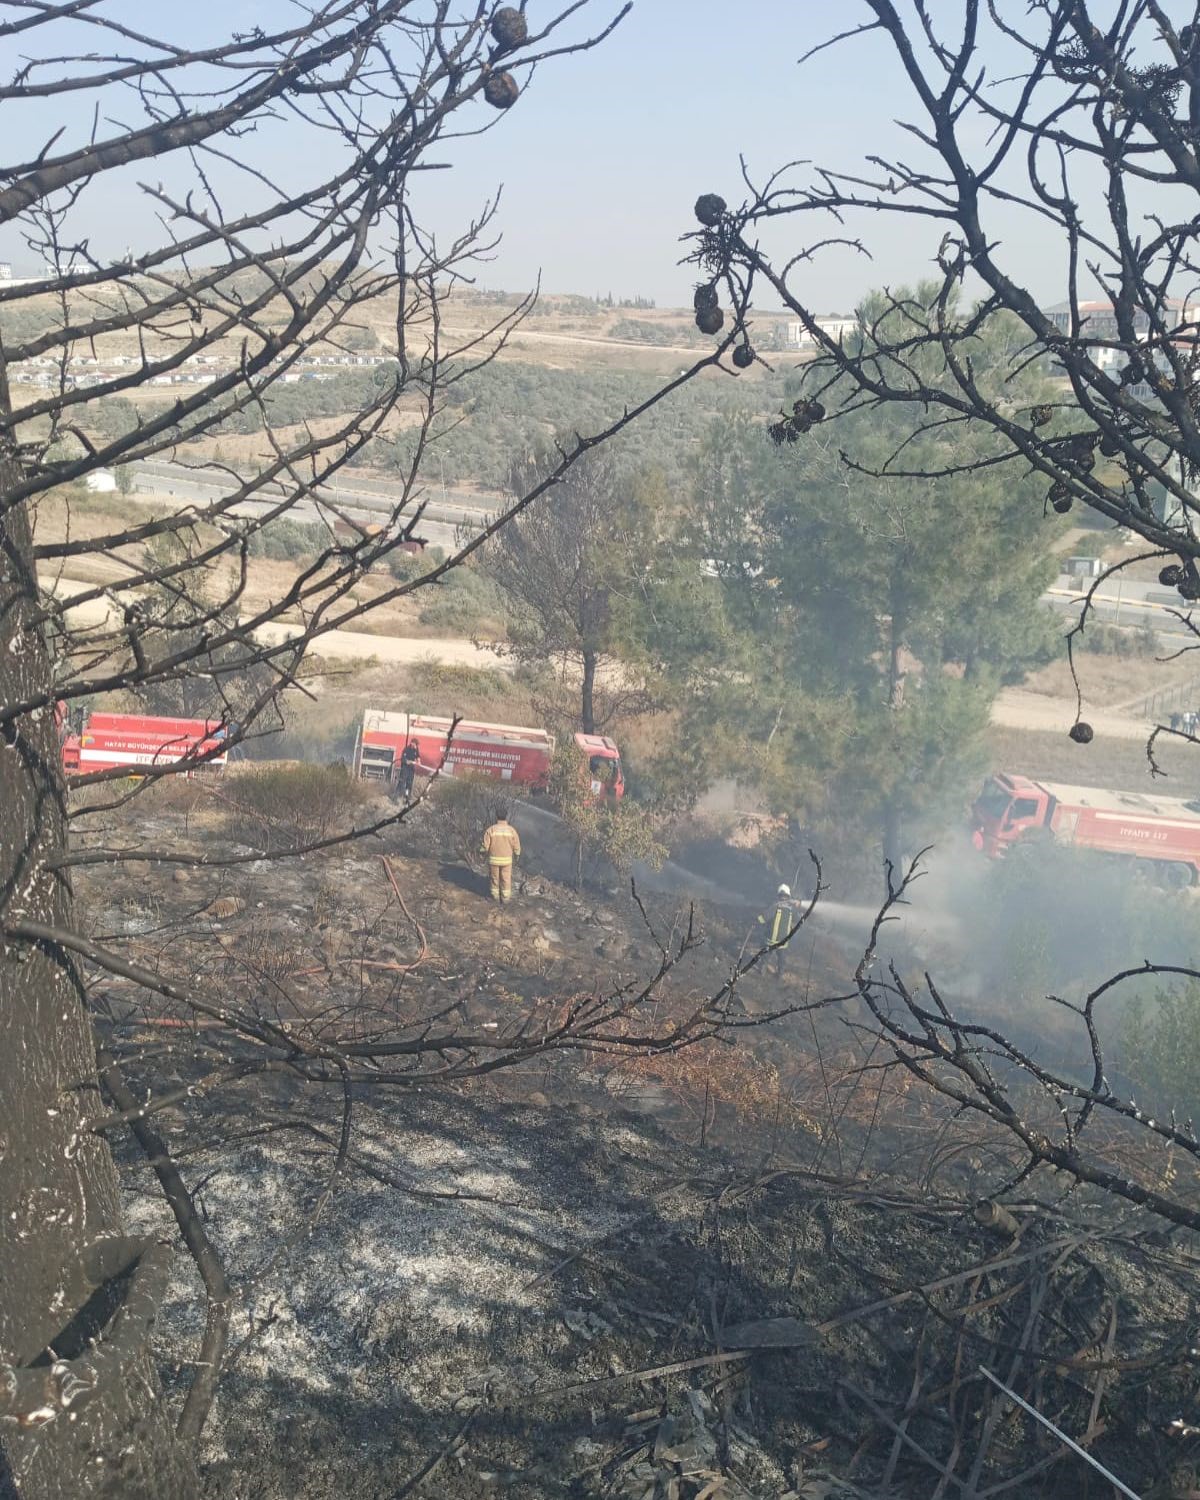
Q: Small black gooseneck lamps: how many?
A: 0